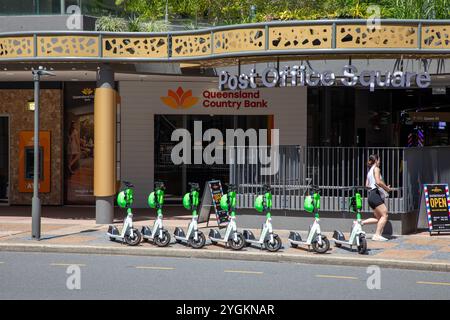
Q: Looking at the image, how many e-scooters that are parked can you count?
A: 7